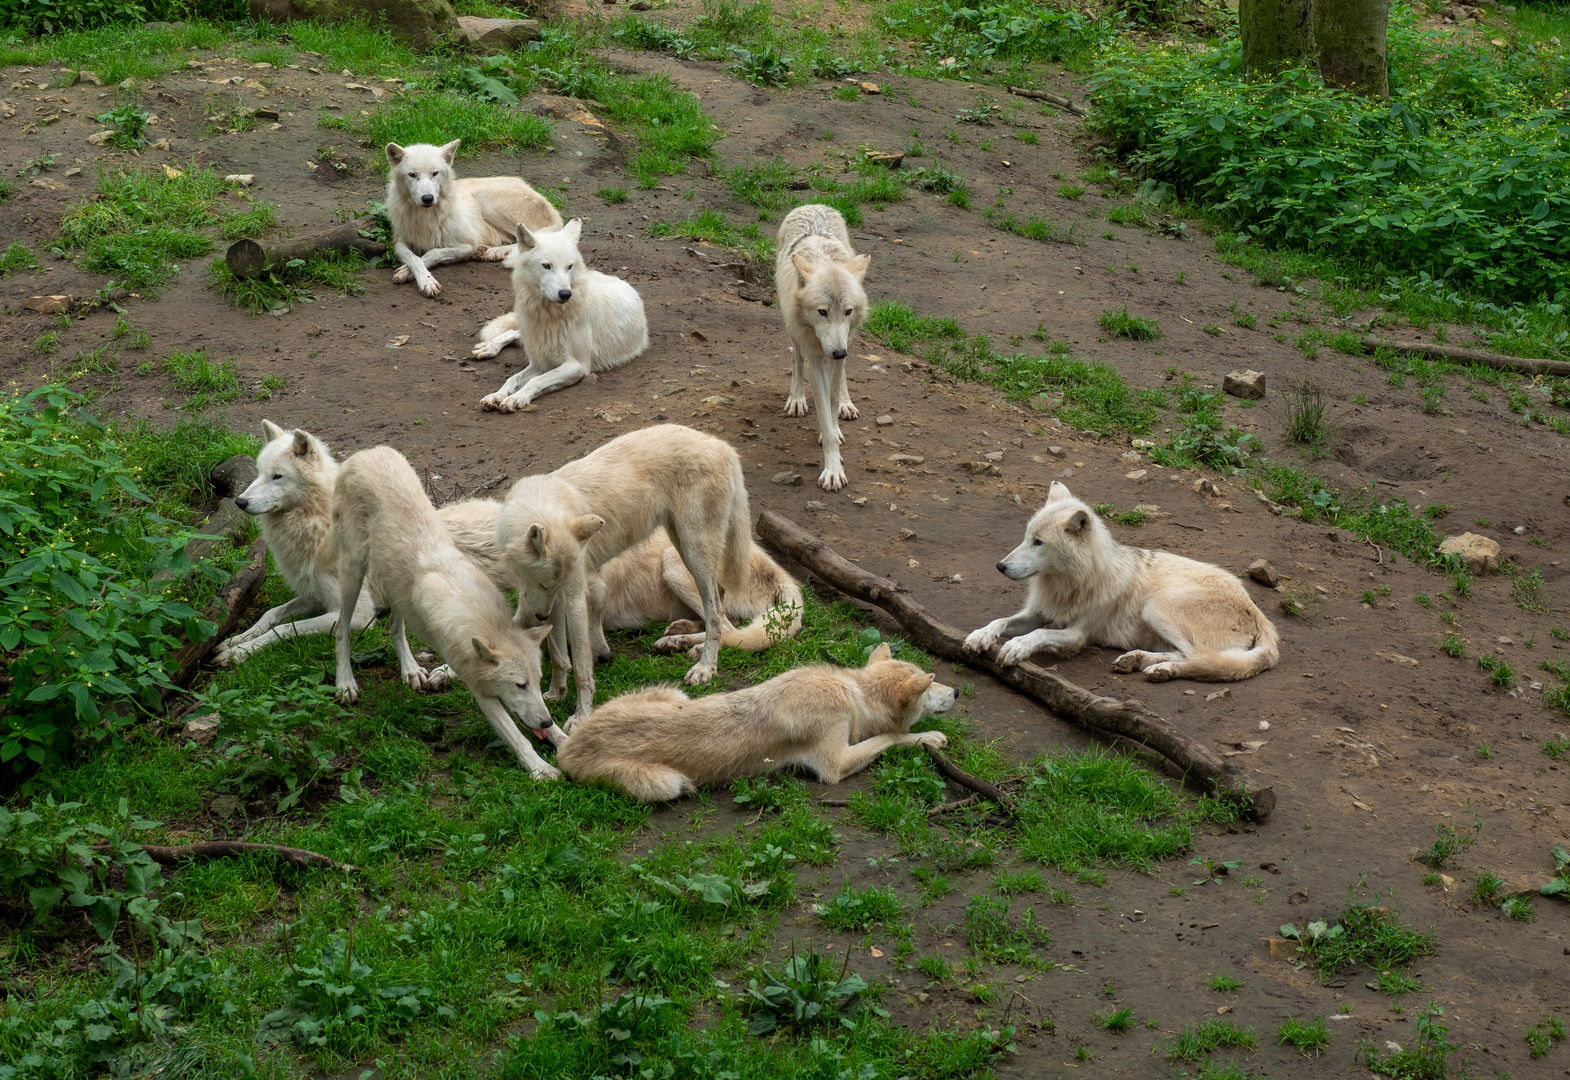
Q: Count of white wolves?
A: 9